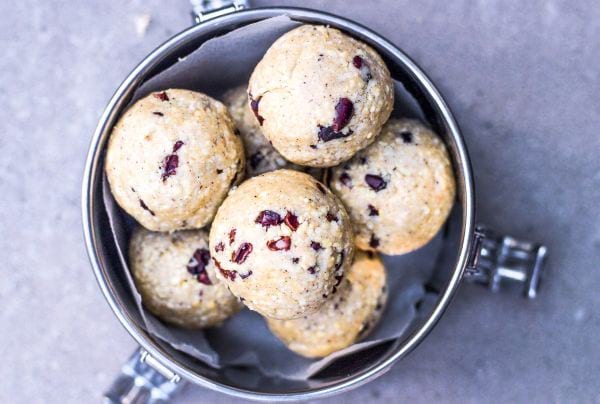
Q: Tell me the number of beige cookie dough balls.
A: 7